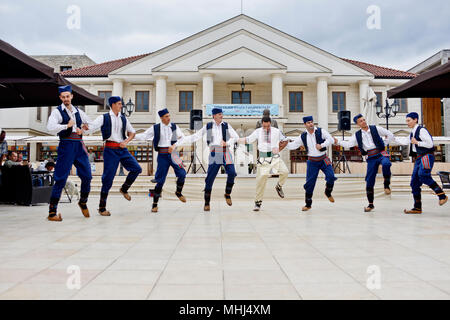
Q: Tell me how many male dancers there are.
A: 8